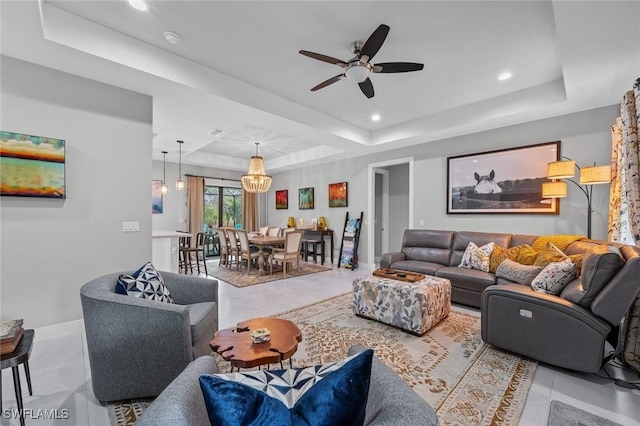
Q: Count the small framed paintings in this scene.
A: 3